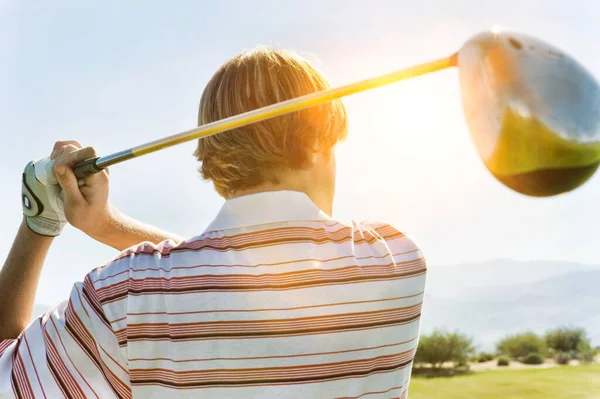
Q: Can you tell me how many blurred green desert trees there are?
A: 3